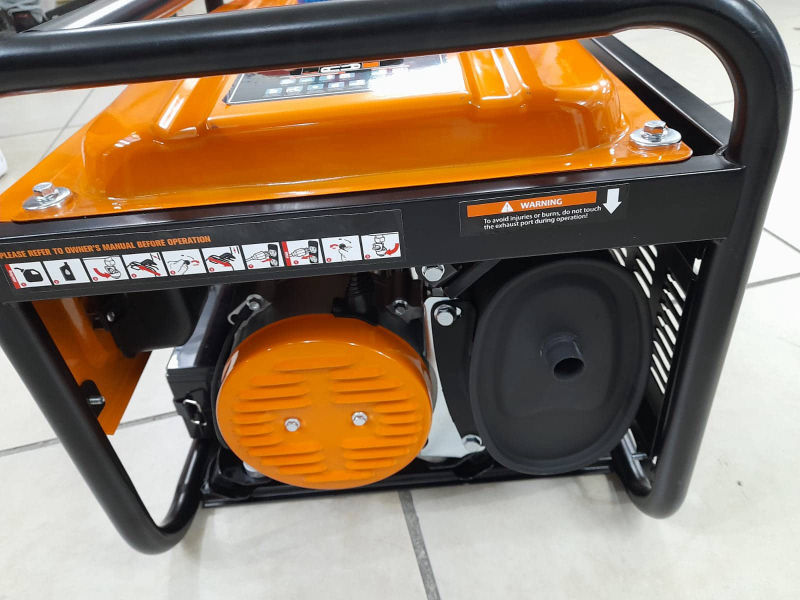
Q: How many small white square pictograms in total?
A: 10